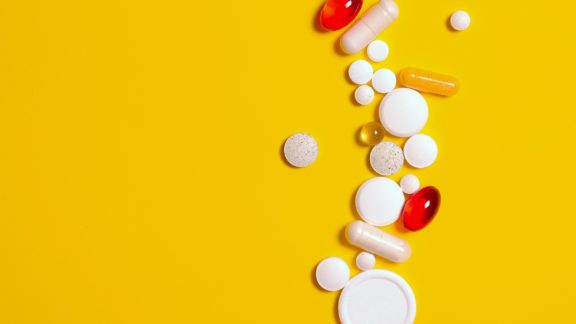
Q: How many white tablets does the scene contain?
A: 12